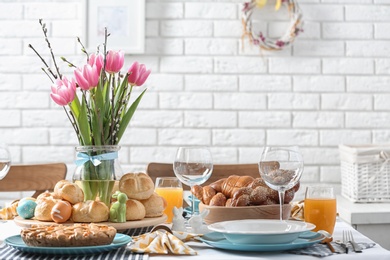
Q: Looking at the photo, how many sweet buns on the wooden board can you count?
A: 7